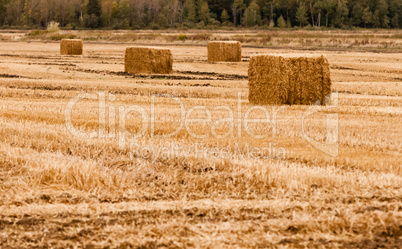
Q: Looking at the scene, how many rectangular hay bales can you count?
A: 4